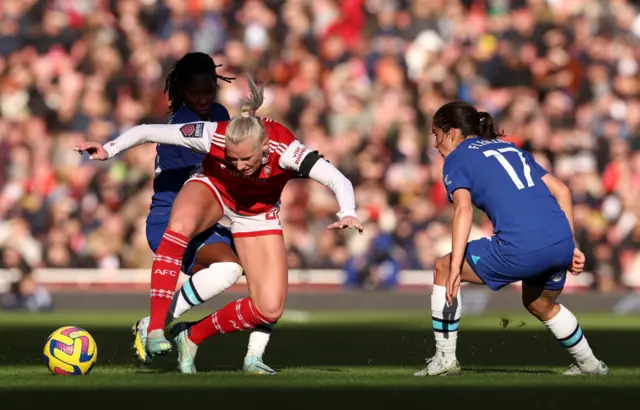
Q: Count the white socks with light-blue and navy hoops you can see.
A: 4